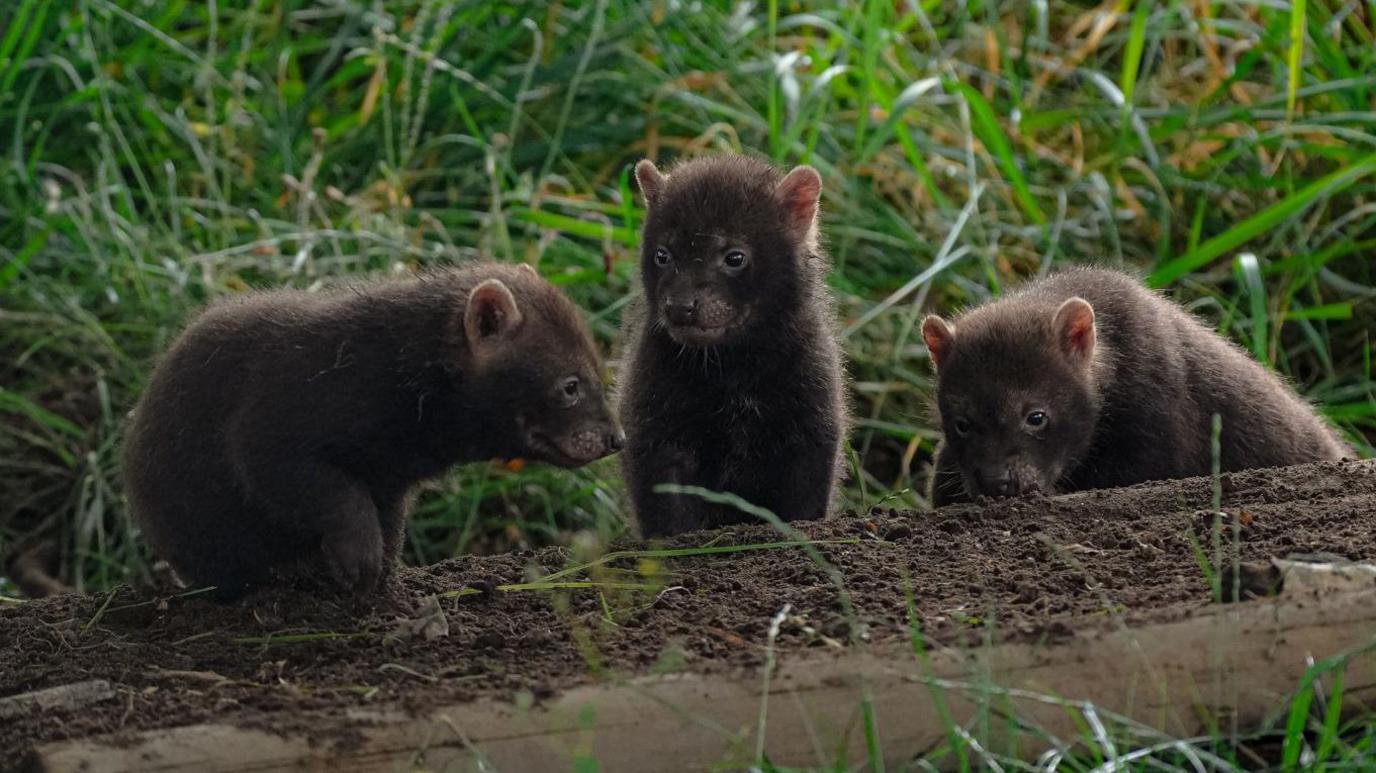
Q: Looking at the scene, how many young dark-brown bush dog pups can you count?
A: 3